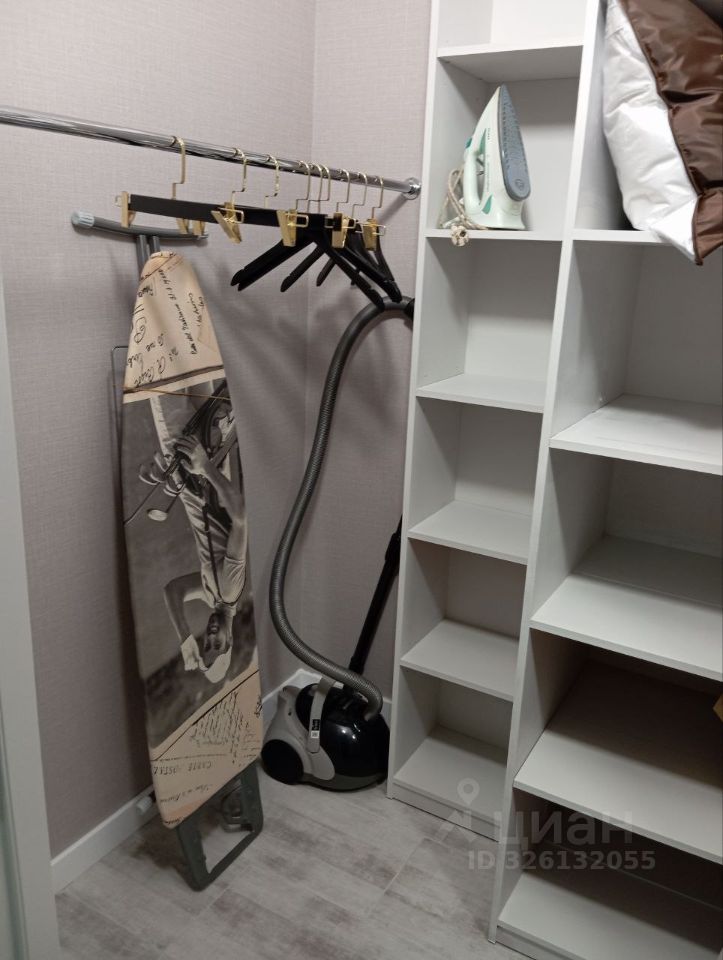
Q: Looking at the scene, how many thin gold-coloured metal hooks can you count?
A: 9